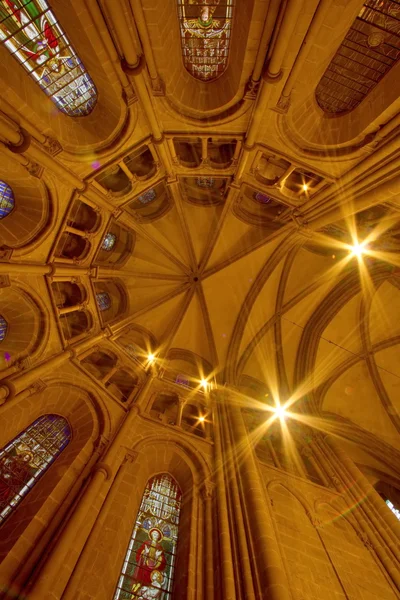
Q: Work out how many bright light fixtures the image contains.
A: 6